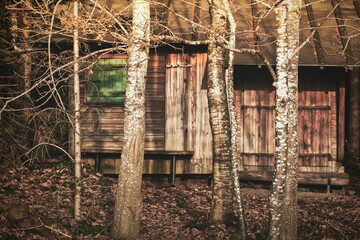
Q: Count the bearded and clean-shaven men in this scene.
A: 0